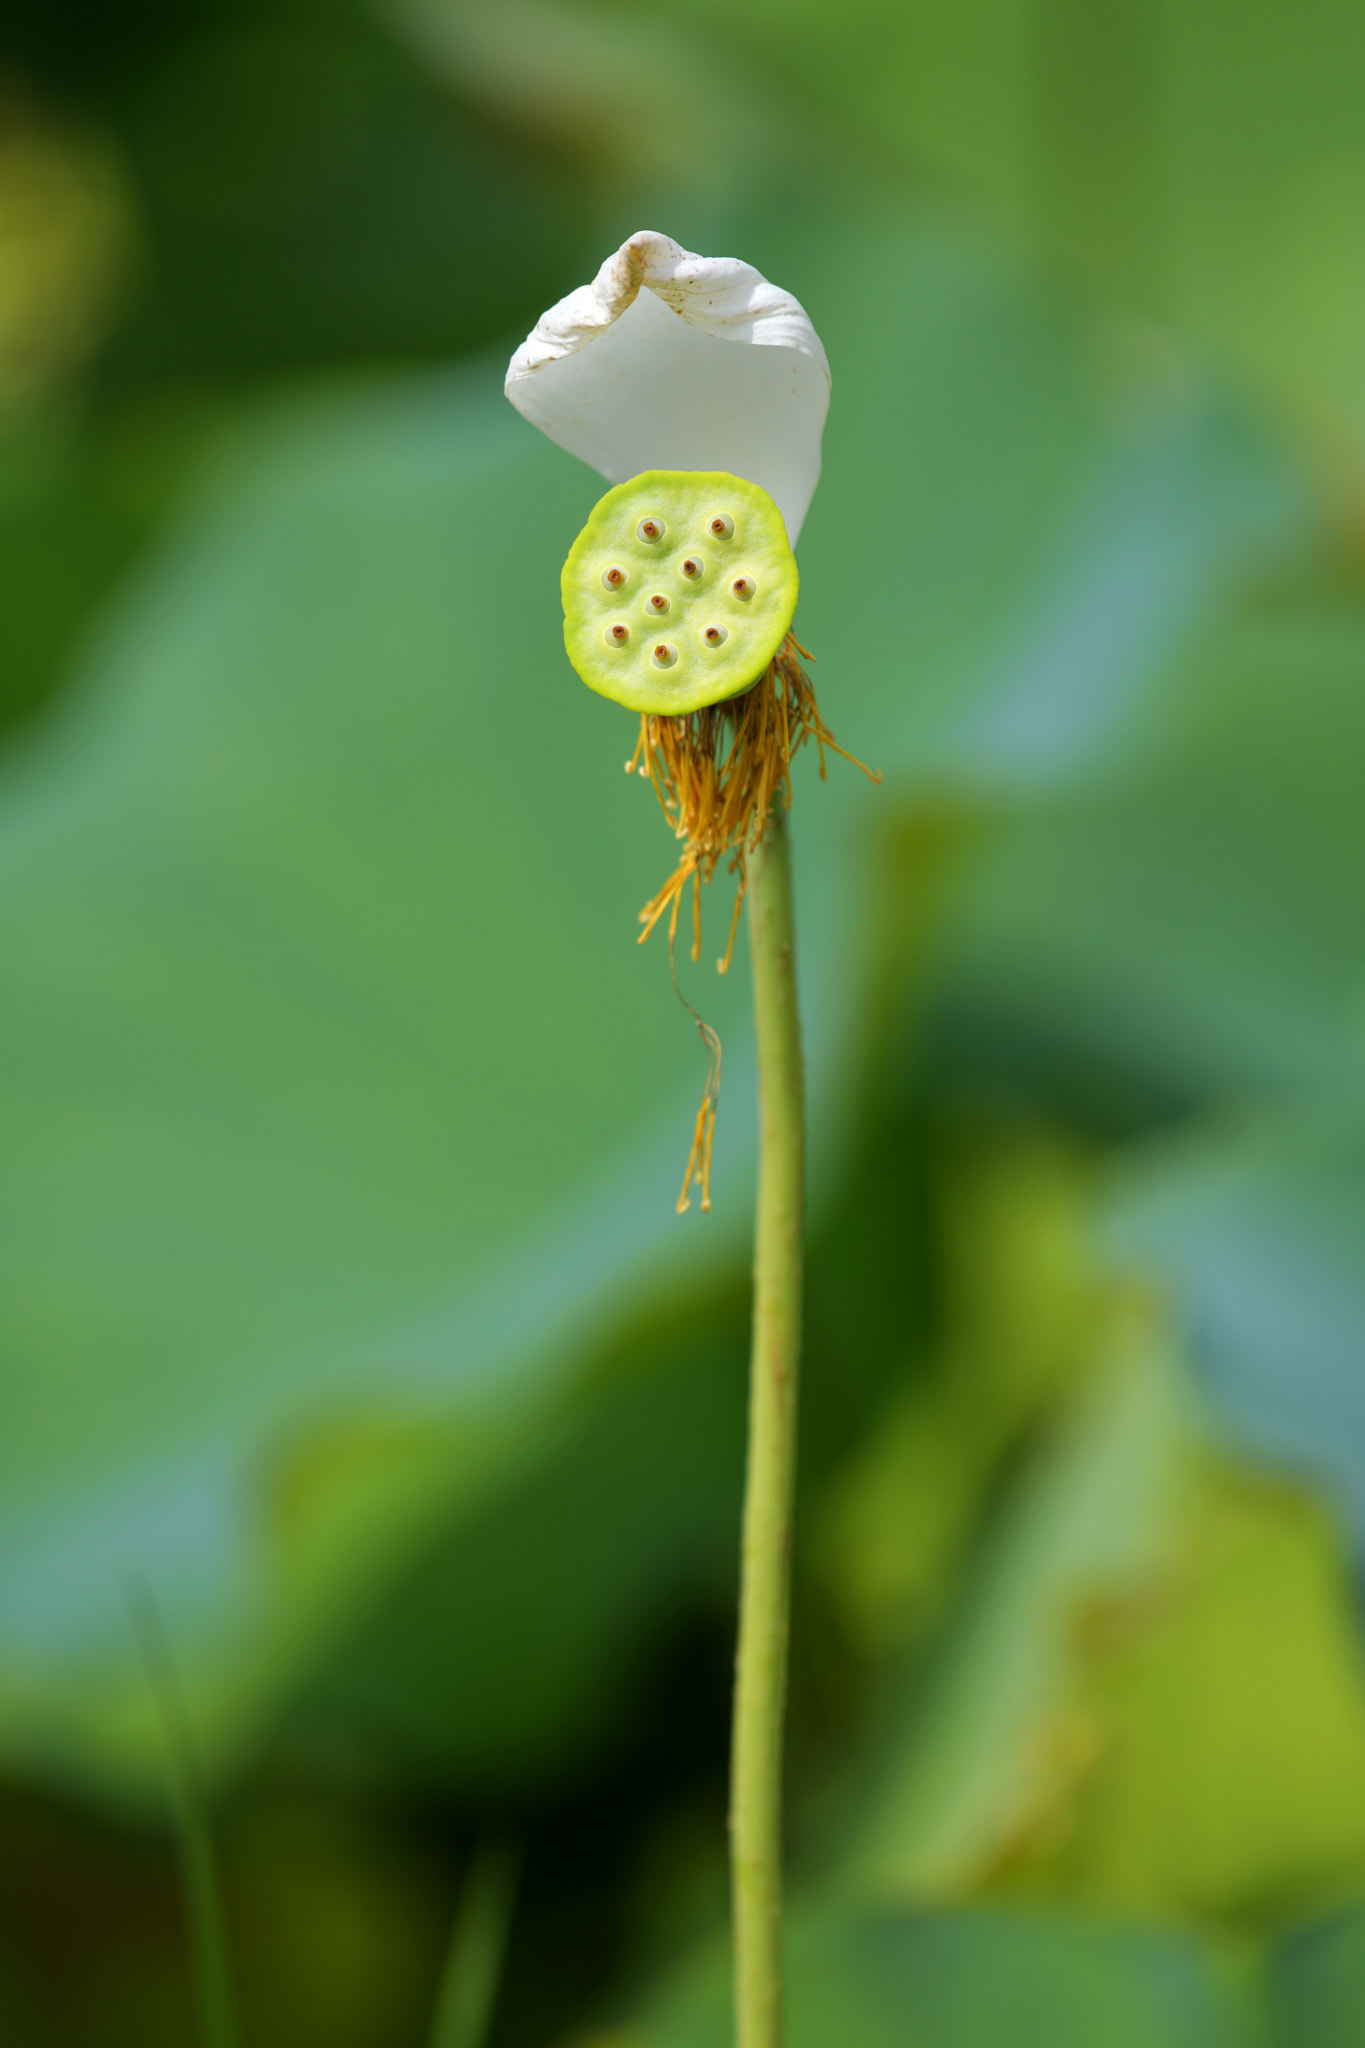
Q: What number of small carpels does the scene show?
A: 9